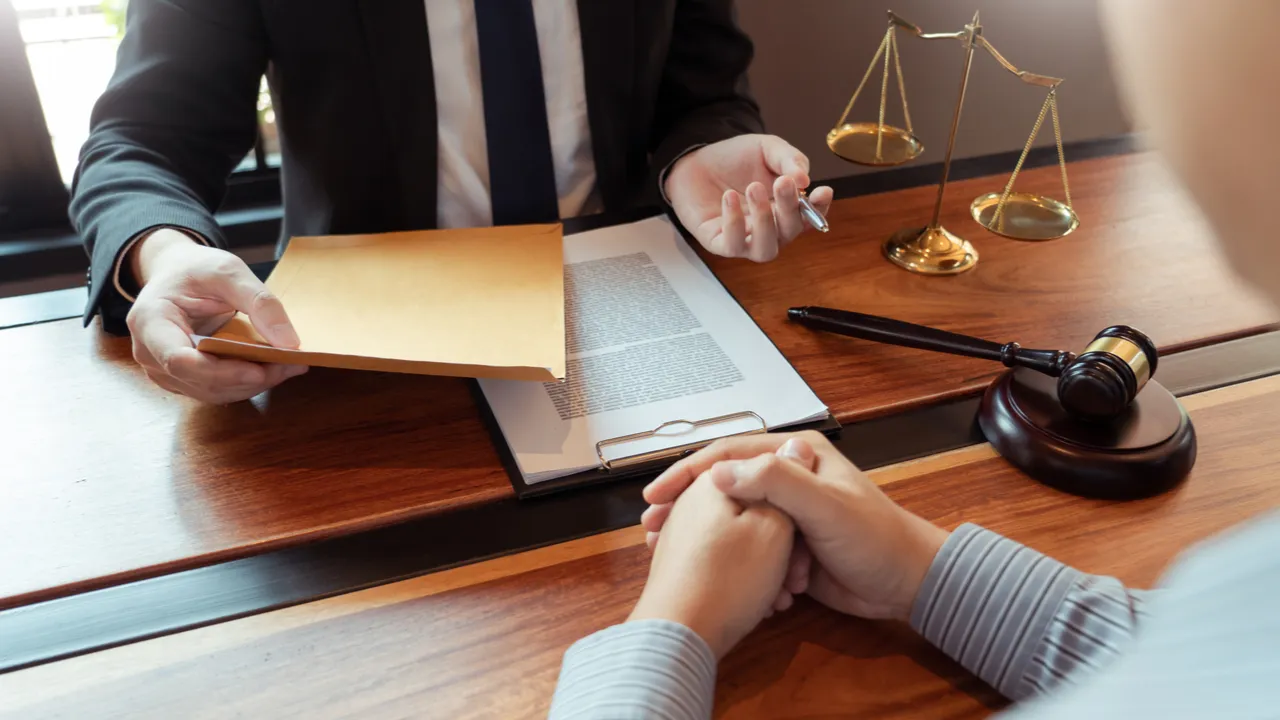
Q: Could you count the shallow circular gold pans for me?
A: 2